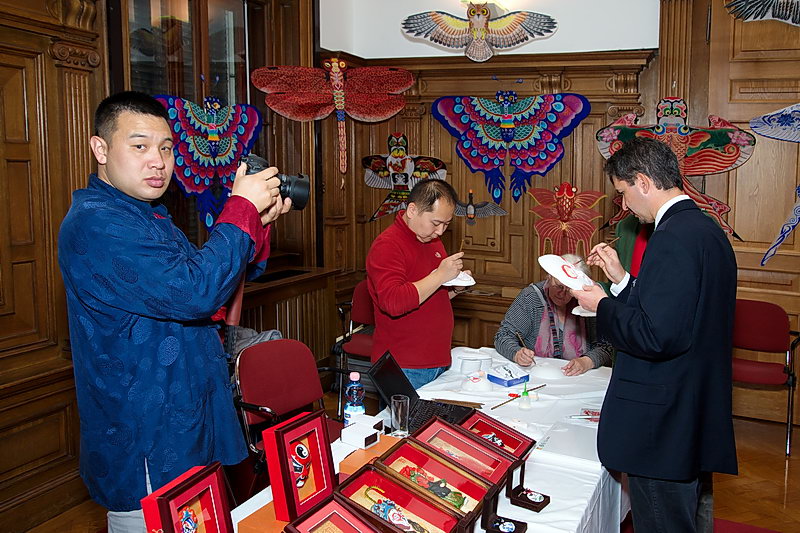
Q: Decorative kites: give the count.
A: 10